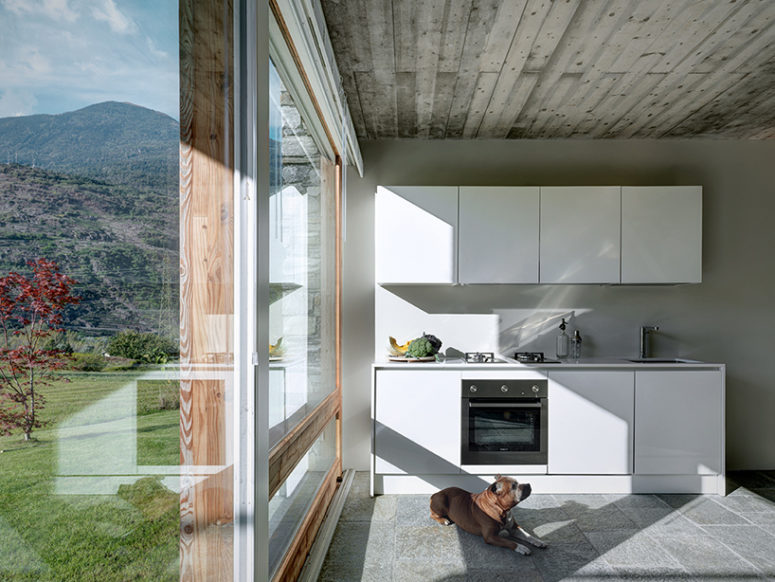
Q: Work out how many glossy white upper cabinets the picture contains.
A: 4